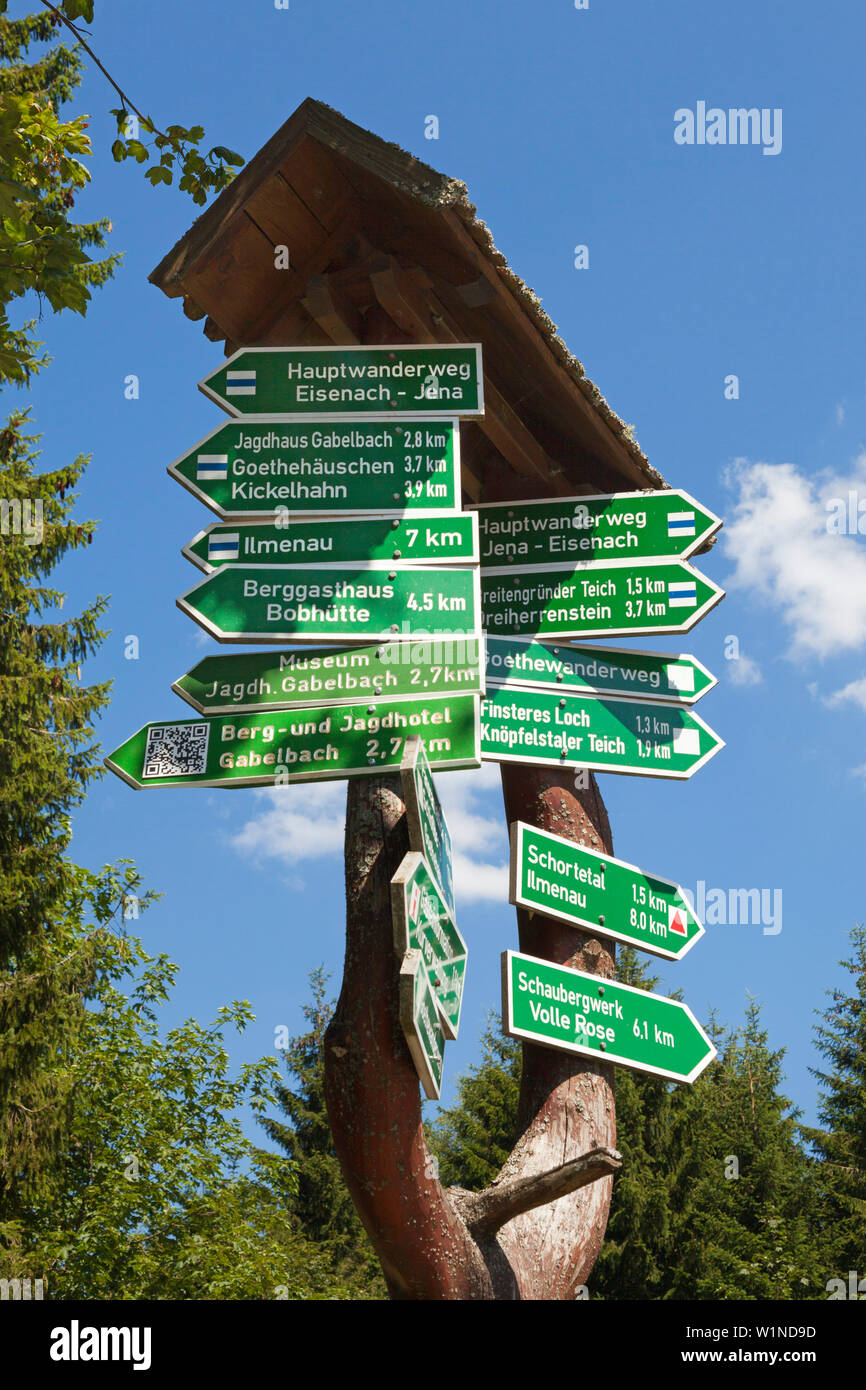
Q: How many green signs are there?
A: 15